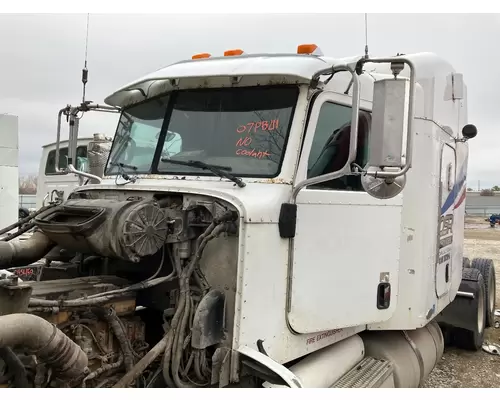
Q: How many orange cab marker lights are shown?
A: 3